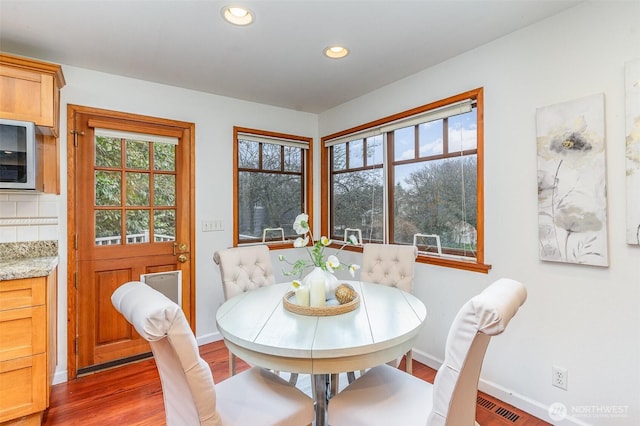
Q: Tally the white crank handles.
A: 3